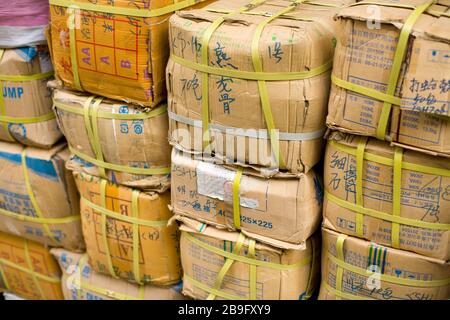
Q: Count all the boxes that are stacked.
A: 13